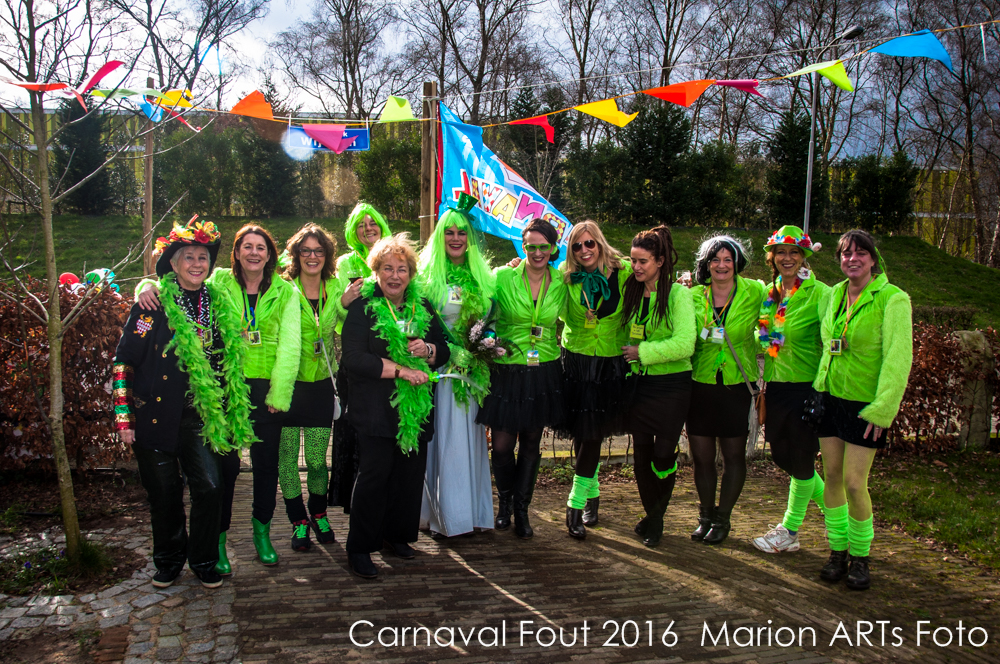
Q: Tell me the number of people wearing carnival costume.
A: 12